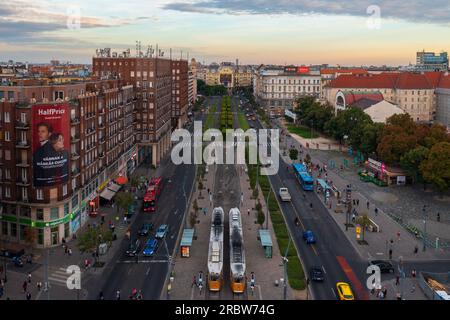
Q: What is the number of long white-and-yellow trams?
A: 2